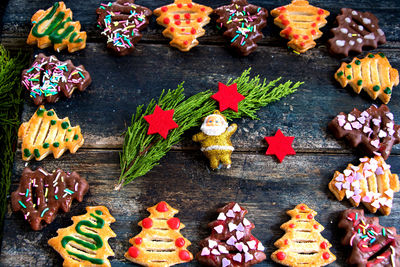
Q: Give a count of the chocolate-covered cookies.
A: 8